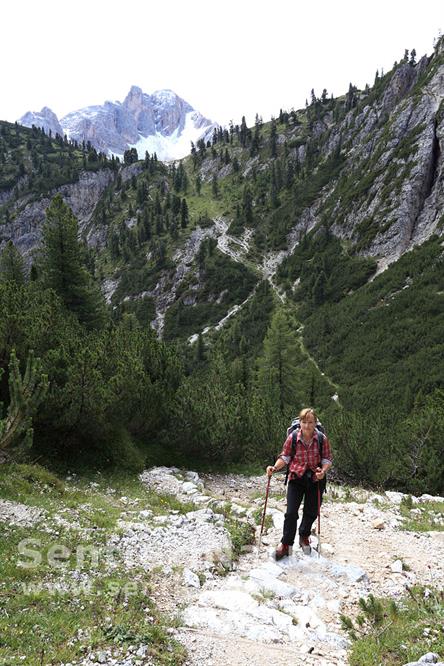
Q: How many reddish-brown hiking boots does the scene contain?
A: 2